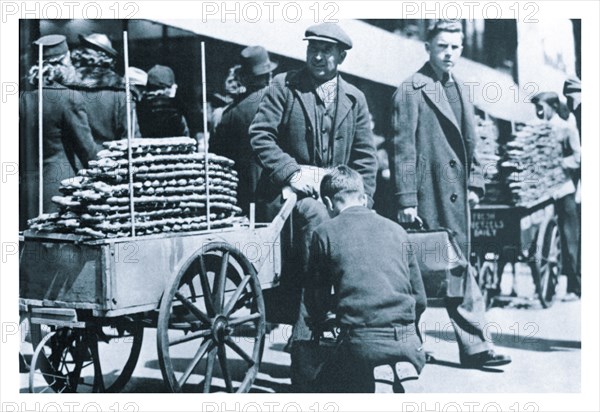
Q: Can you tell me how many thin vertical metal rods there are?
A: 3